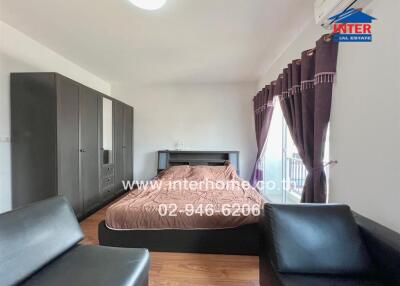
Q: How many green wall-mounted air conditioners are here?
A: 0